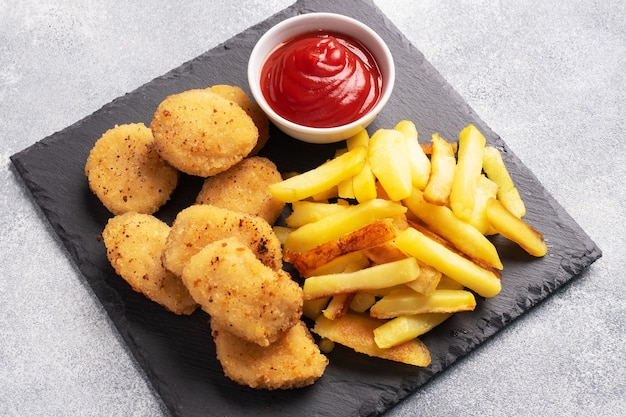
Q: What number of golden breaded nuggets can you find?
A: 8